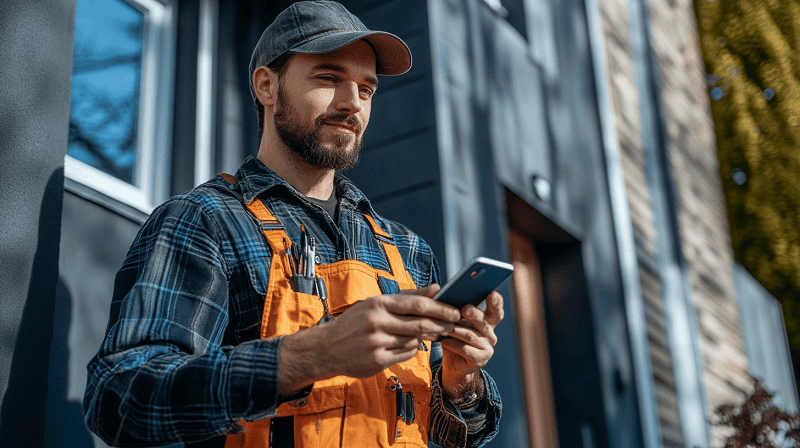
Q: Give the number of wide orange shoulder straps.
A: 2